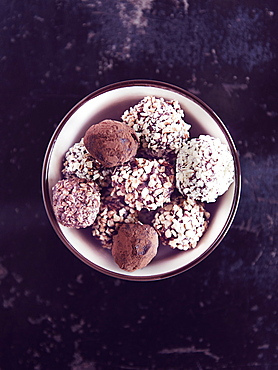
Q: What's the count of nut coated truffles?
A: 7